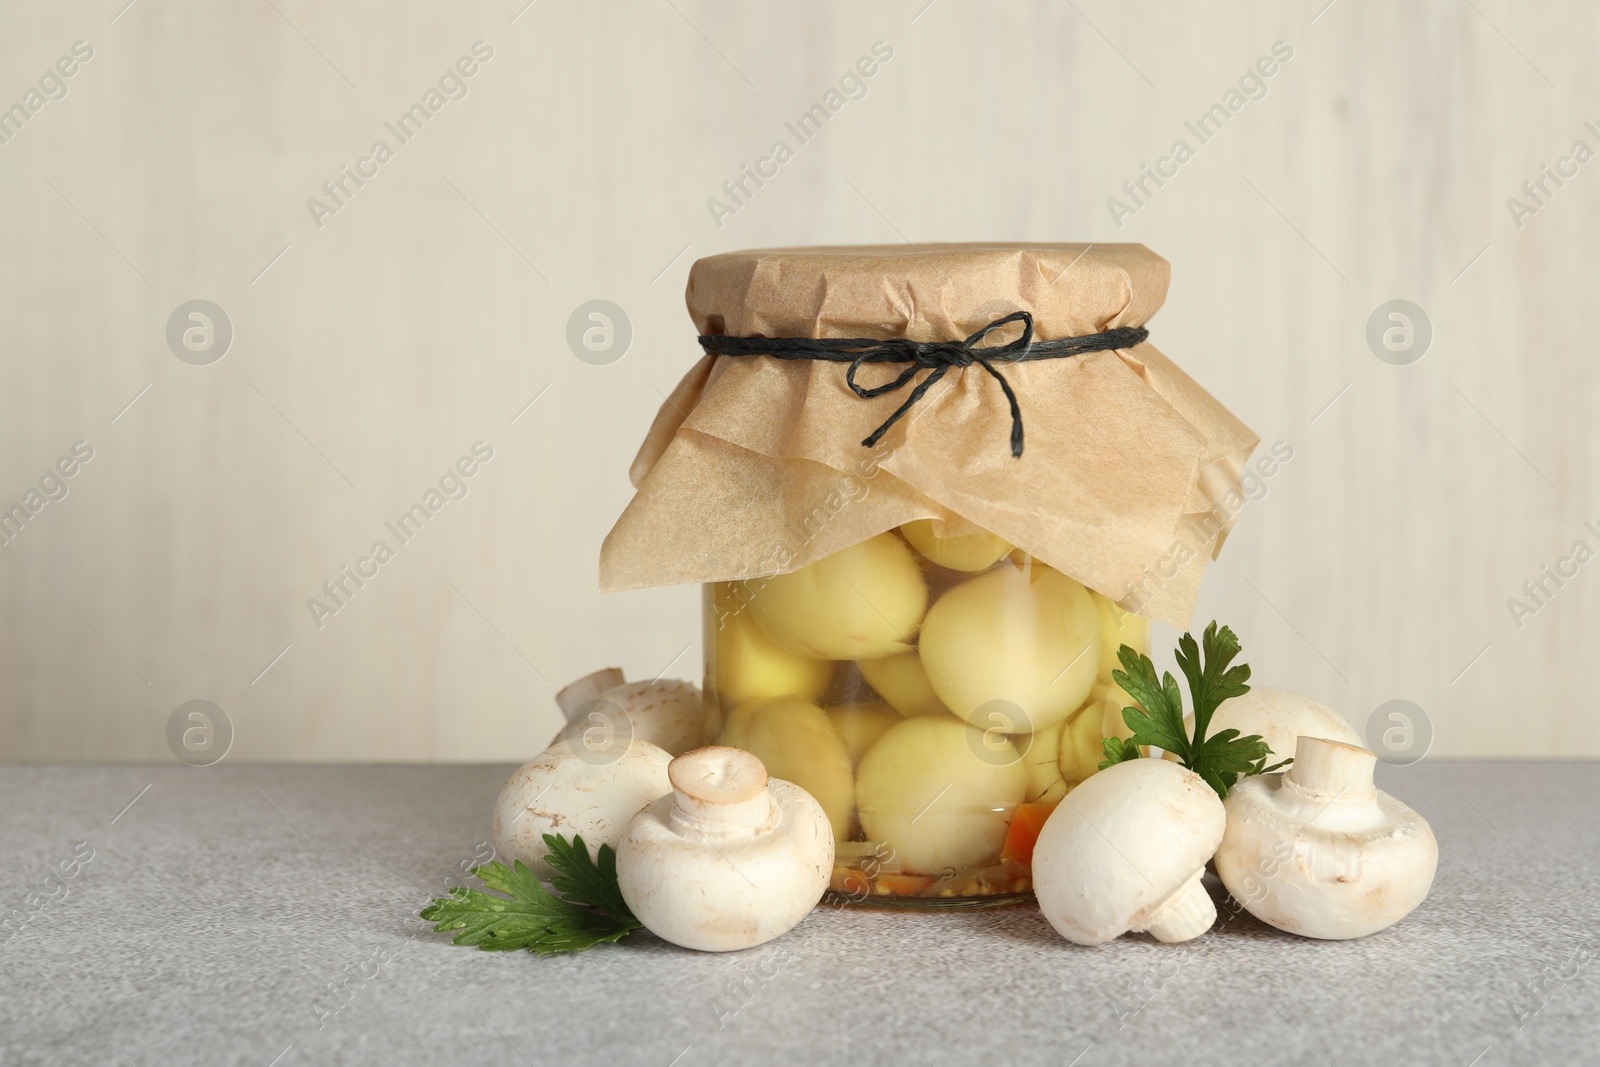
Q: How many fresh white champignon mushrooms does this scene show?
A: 6